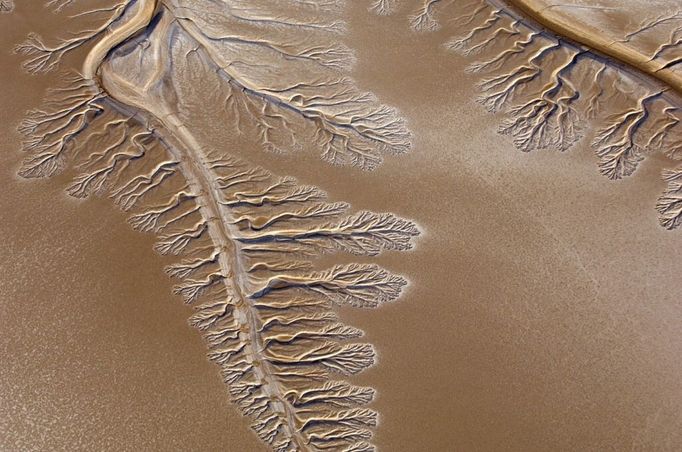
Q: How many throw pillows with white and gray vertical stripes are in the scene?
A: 0